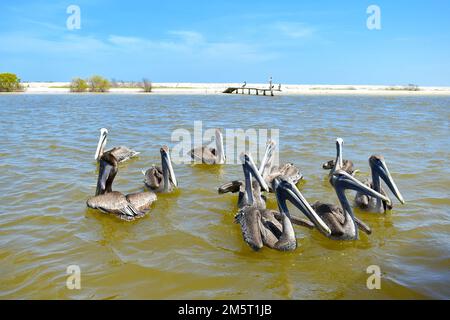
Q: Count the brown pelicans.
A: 10